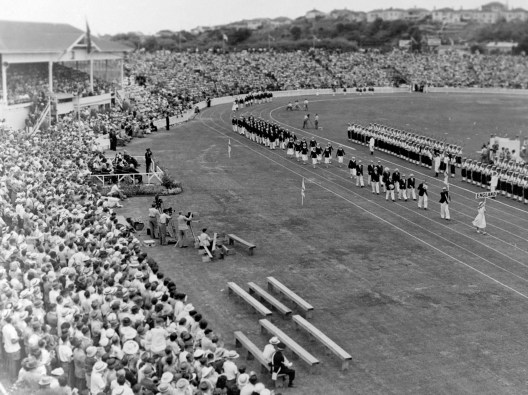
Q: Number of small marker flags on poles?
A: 2